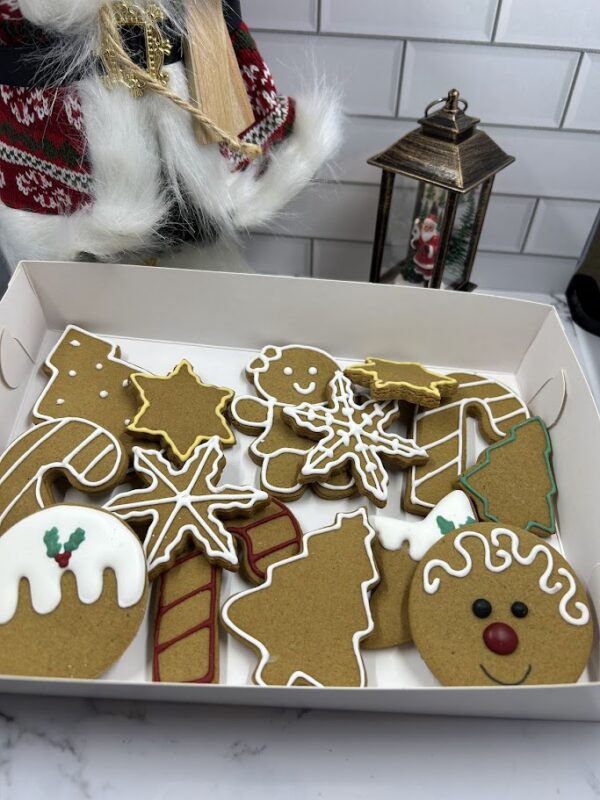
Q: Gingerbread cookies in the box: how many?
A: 14